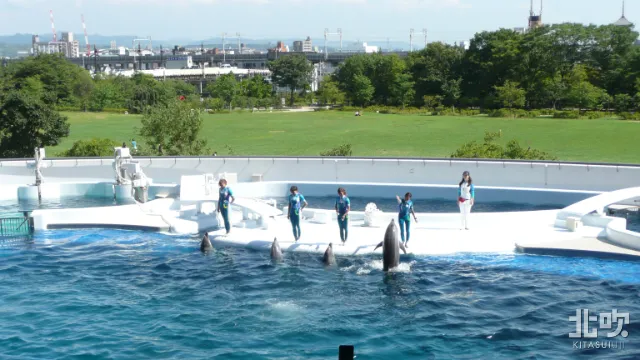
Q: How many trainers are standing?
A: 5